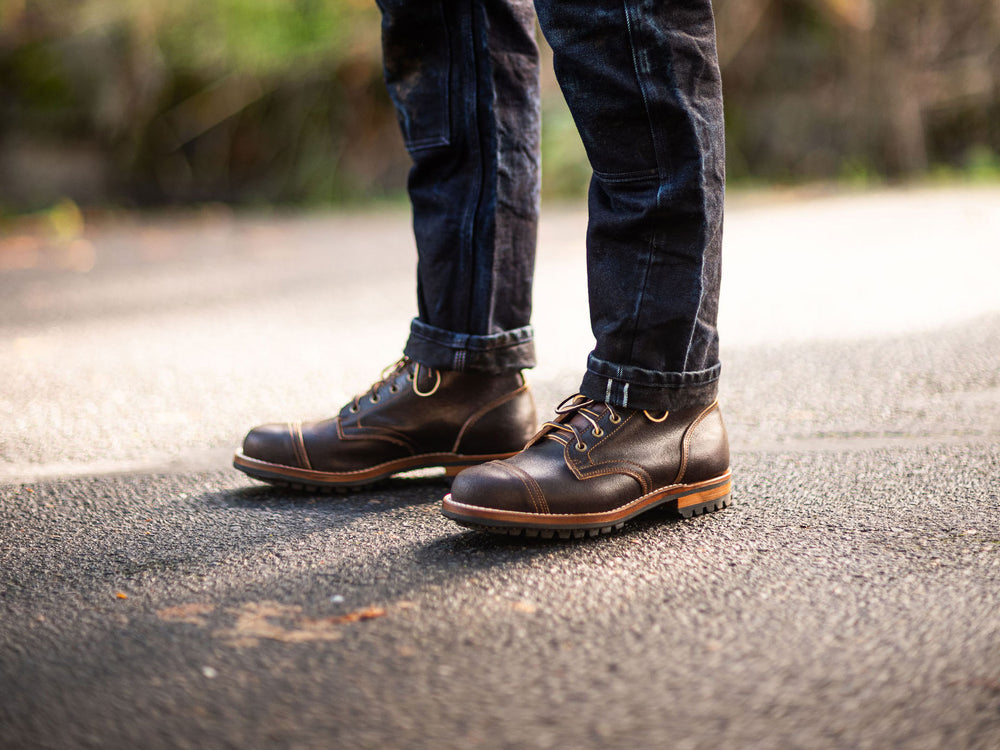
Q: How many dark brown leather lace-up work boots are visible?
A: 2